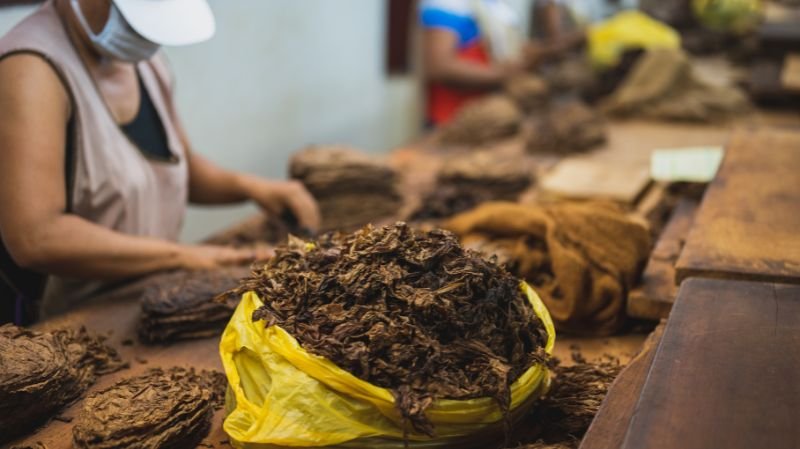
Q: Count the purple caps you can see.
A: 0